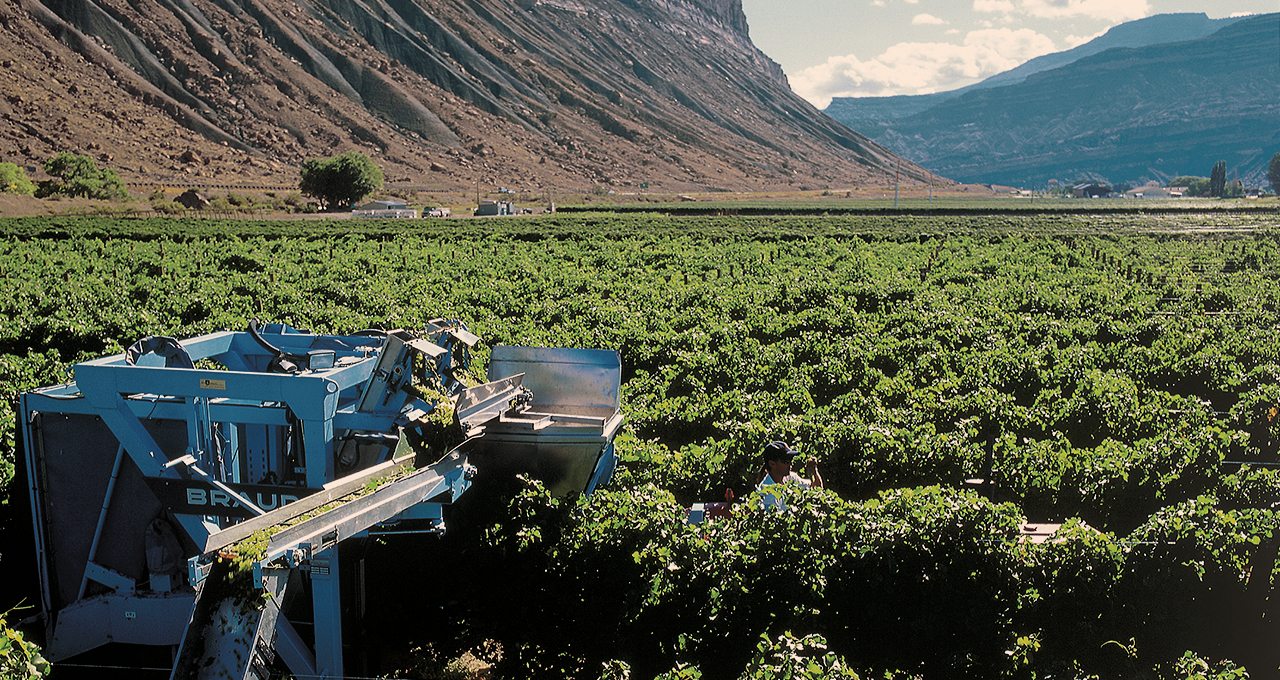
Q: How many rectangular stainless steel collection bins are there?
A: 1